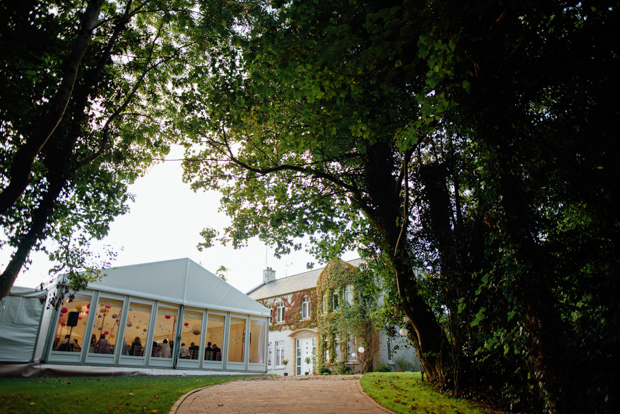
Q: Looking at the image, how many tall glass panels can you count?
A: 8